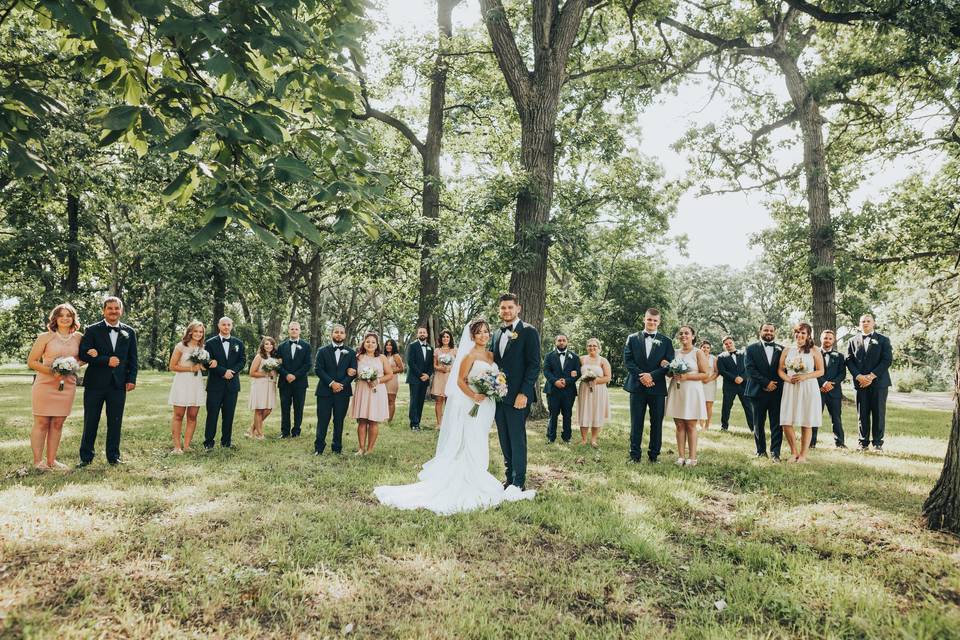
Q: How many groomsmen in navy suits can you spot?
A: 11